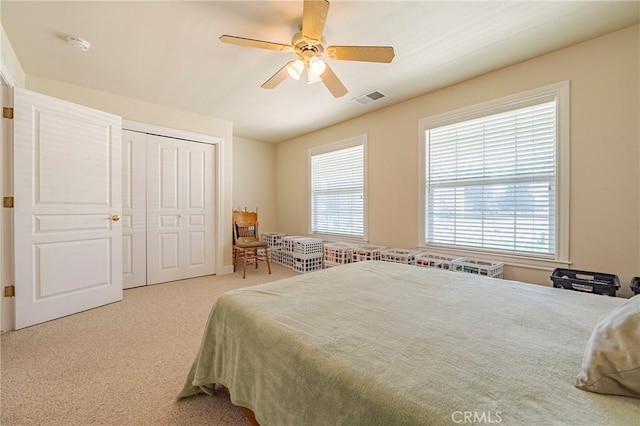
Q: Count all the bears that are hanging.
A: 0